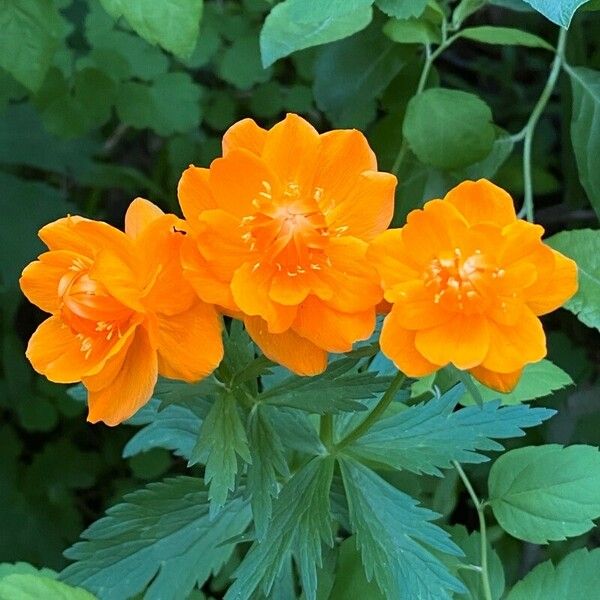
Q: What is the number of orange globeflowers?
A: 3